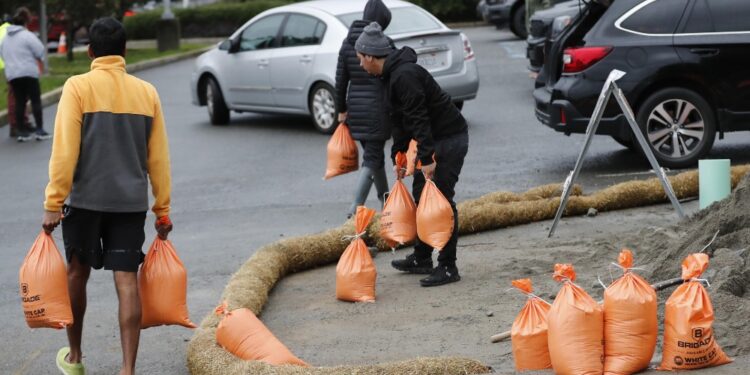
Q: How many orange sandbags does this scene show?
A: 11